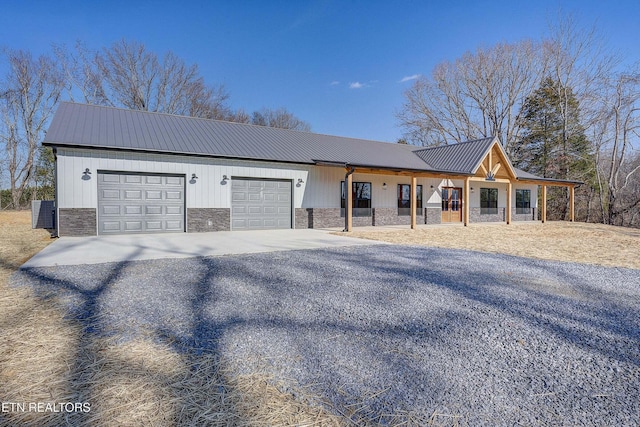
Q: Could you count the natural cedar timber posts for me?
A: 6